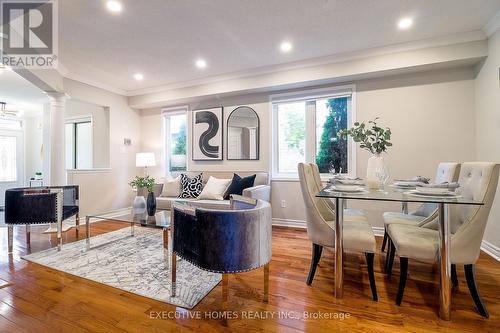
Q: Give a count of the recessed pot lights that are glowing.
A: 5